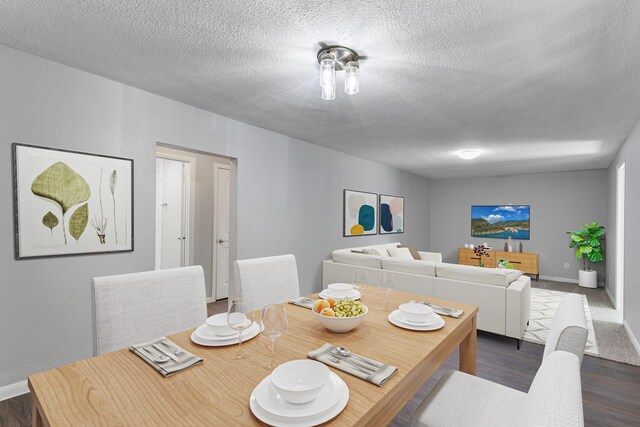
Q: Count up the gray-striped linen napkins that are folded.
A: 4